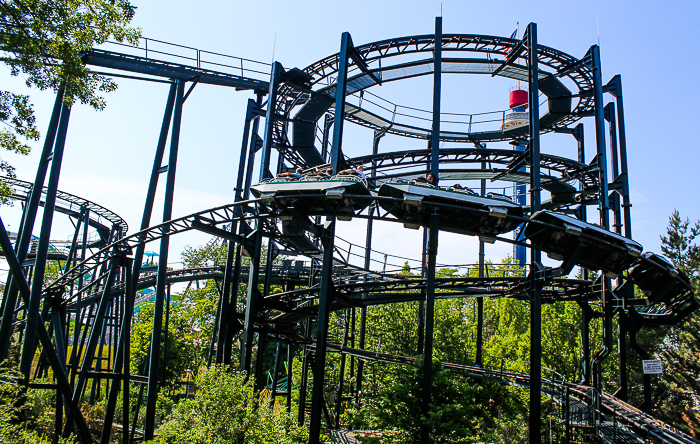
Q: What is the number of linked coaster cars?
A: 4